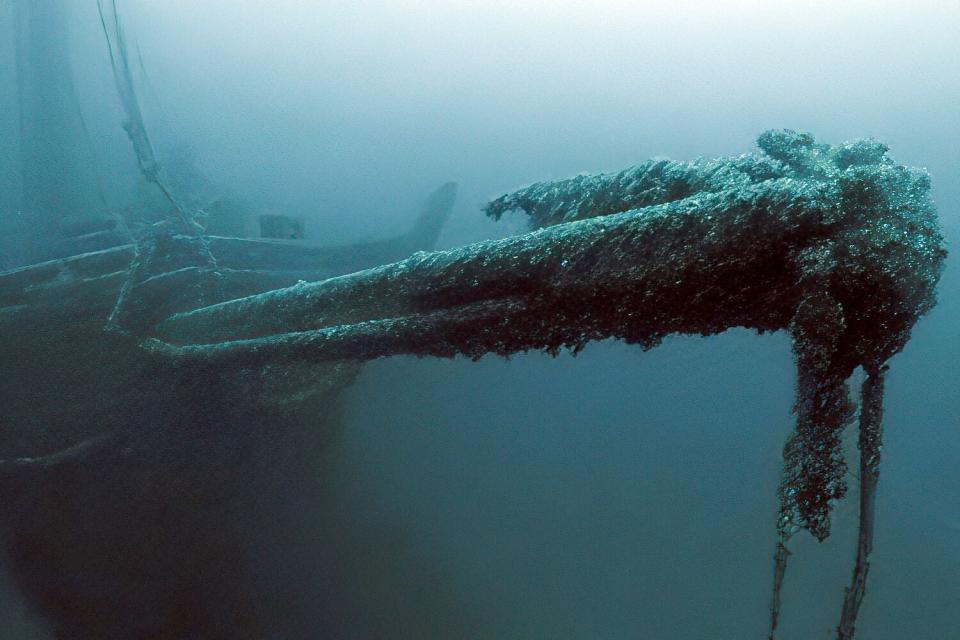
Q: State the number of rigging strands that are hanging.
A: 2